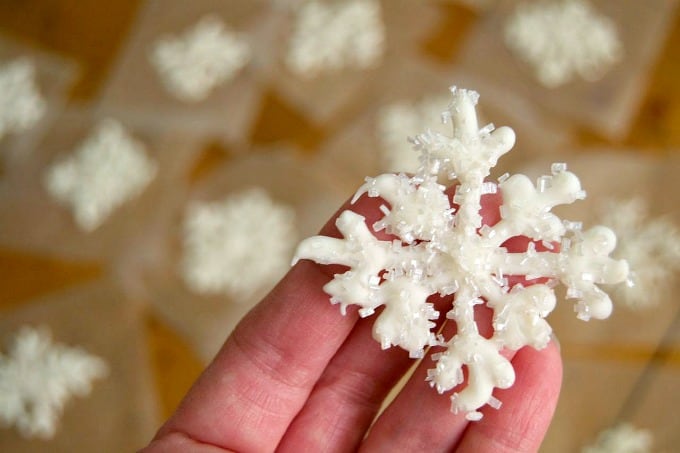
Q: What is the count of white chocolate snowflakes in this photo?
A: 11